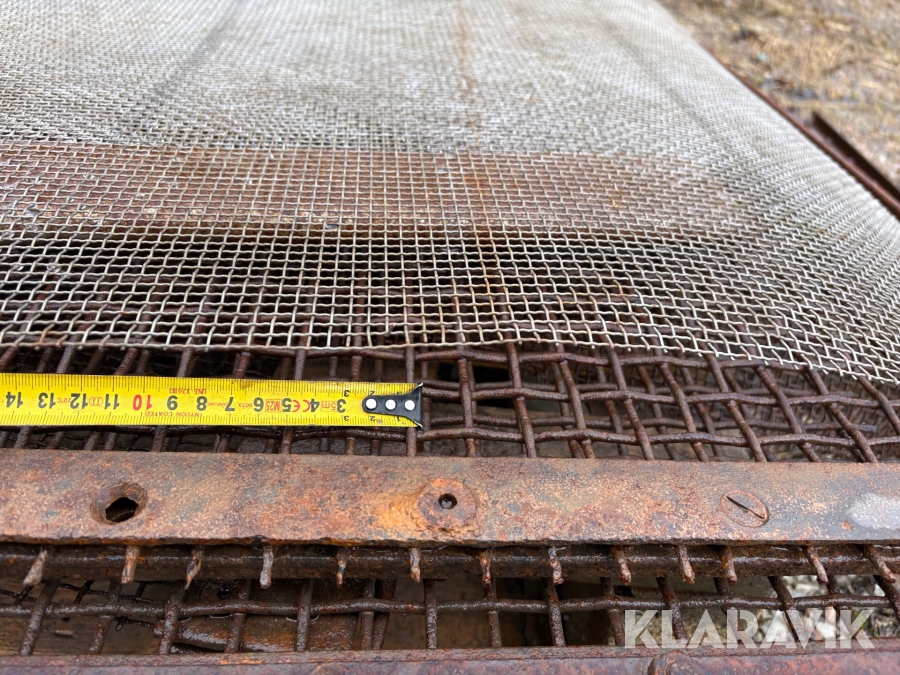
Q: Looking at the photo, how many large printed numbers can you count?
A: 12